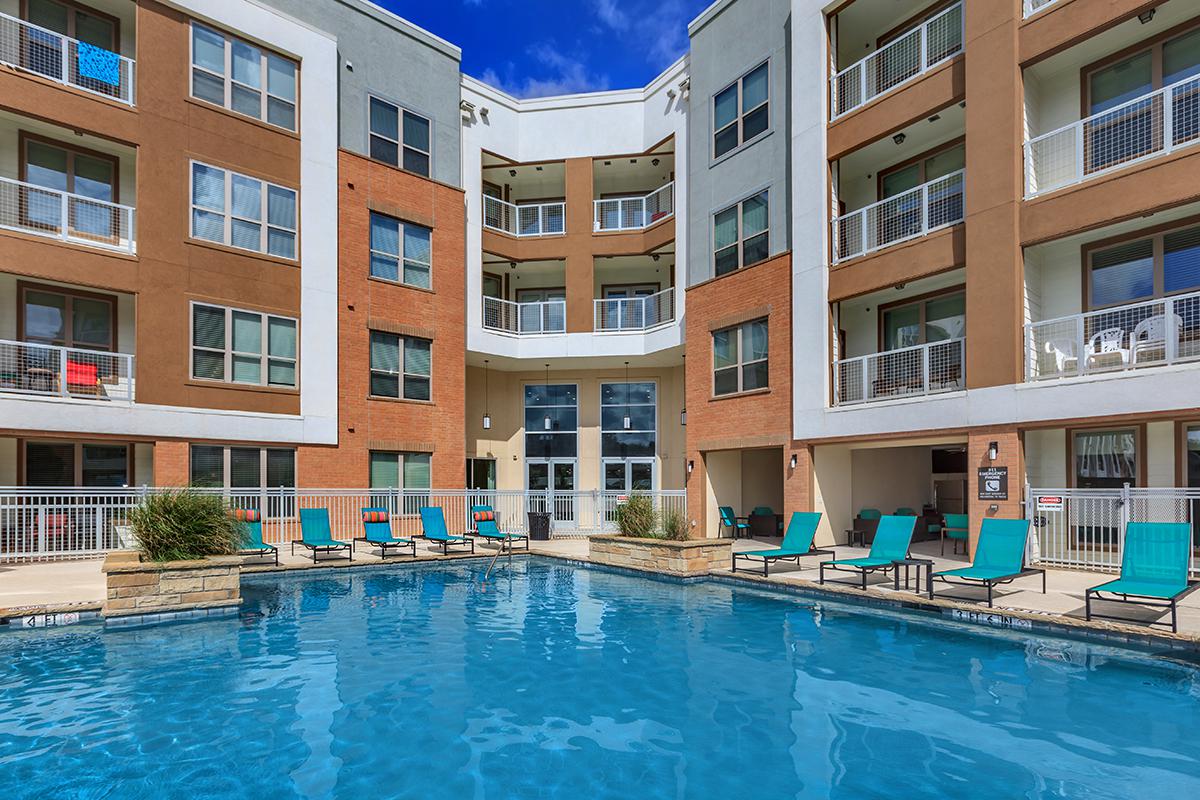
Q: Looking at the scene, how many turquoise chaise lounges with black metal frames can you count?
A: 9